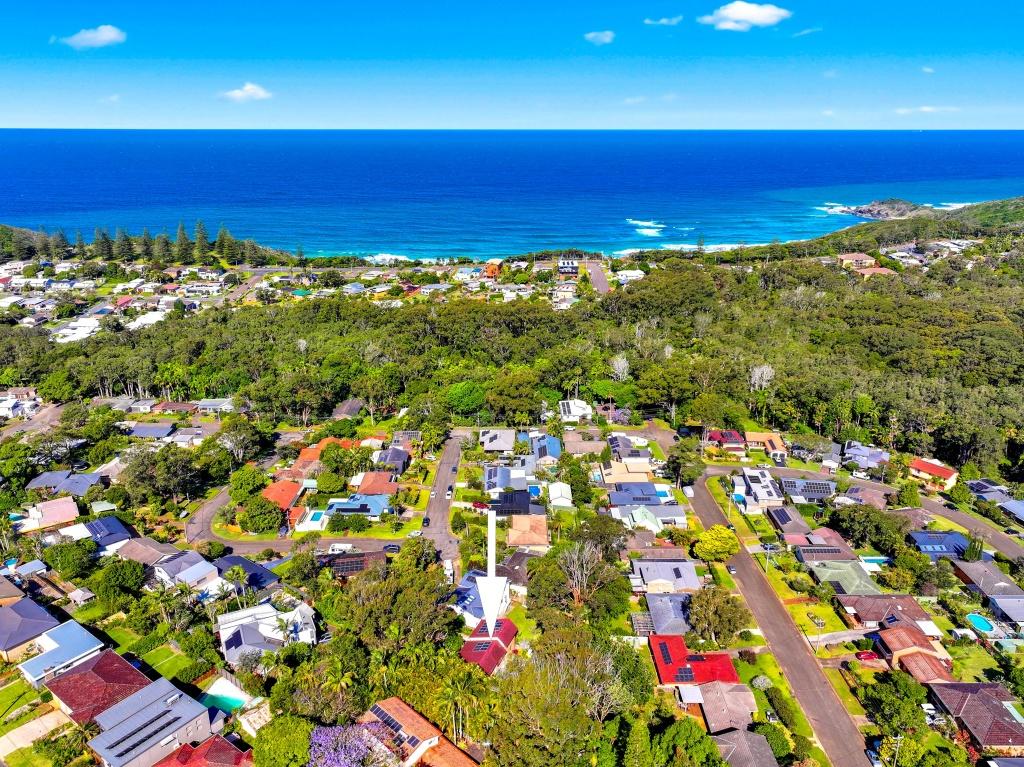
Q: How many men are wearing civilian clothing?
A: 0